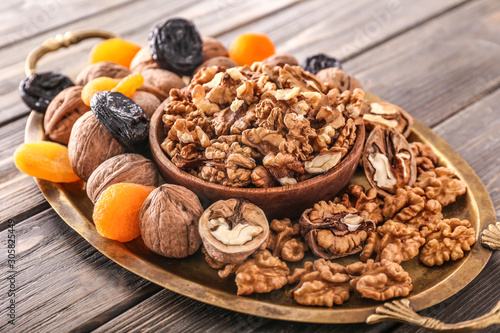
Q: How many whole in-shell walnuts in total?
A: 12